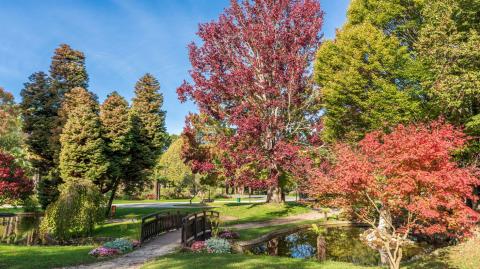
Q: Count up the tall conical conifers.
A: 5